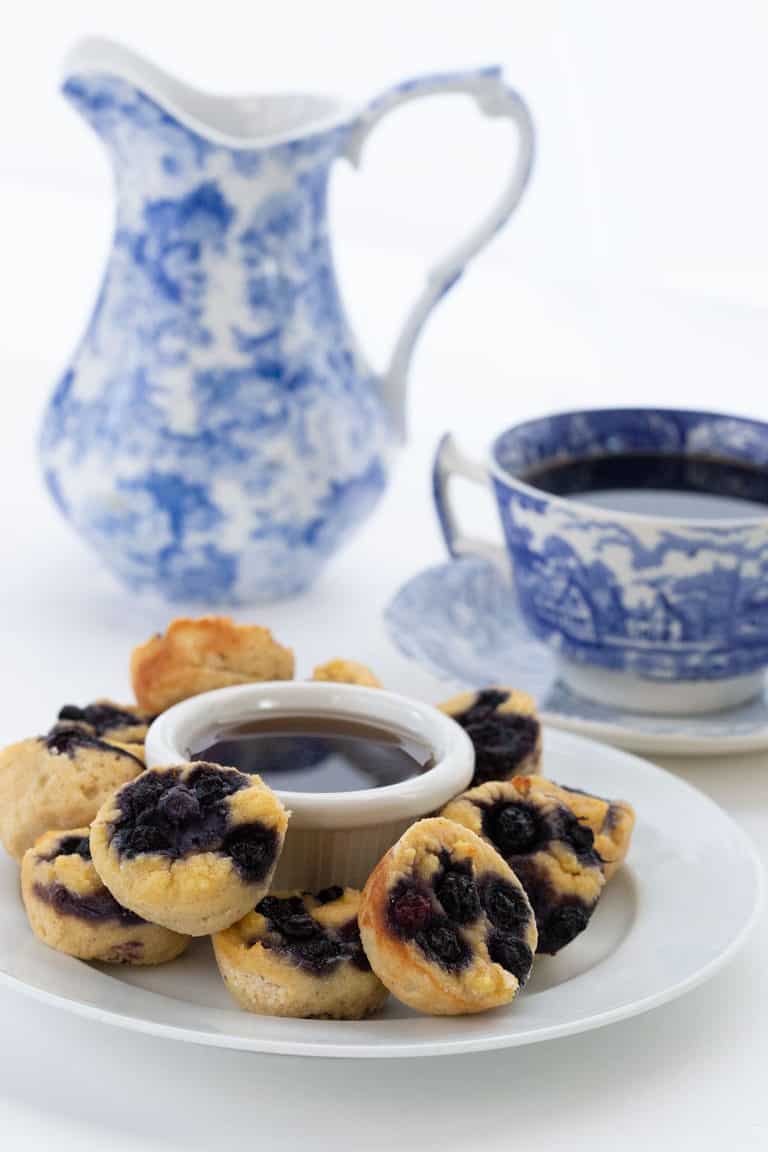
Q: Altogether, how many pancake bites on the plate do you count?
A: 11